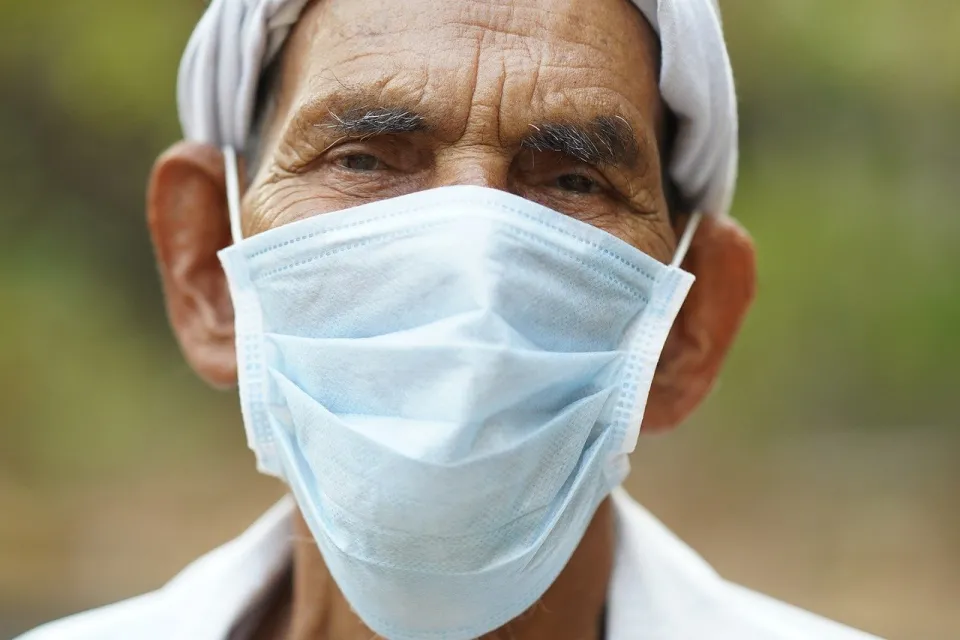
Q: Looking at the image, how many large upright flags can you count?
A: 0